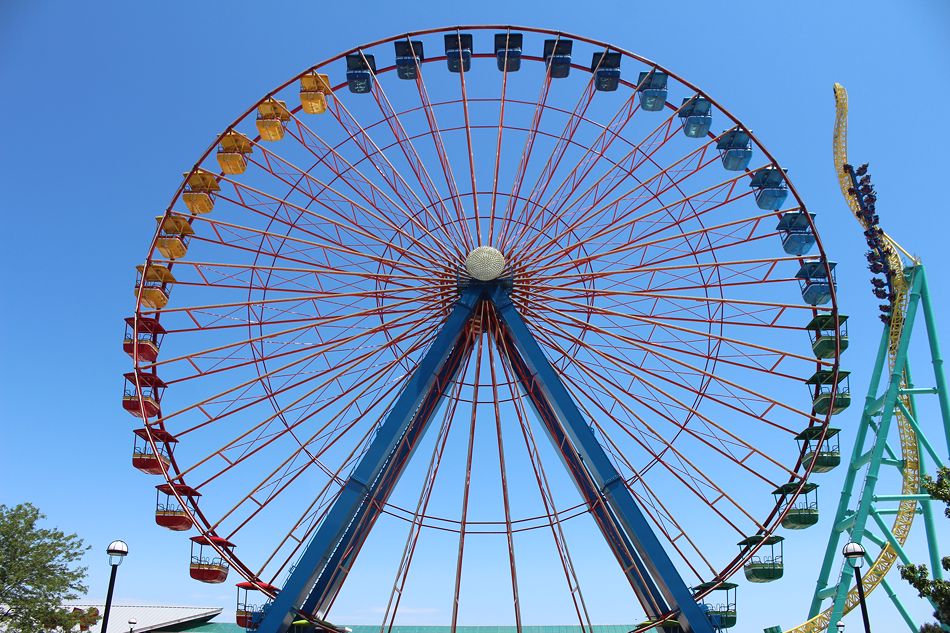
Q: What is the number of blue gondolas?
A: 12